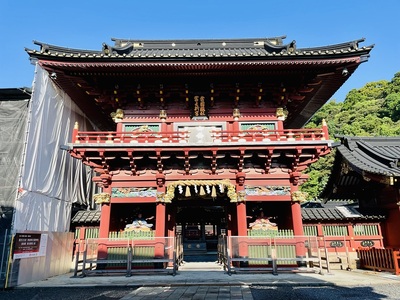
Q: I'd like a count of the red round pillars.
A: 4